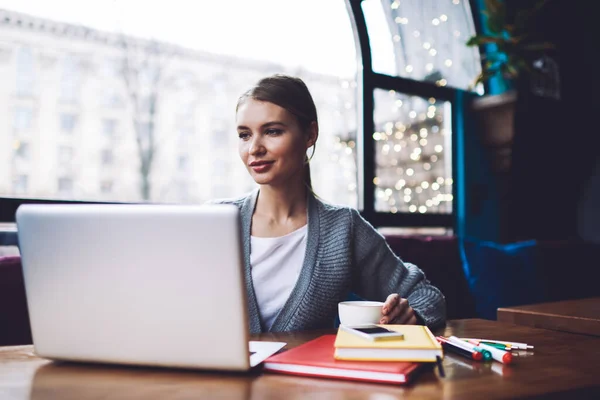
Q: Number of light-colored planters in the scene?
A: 1